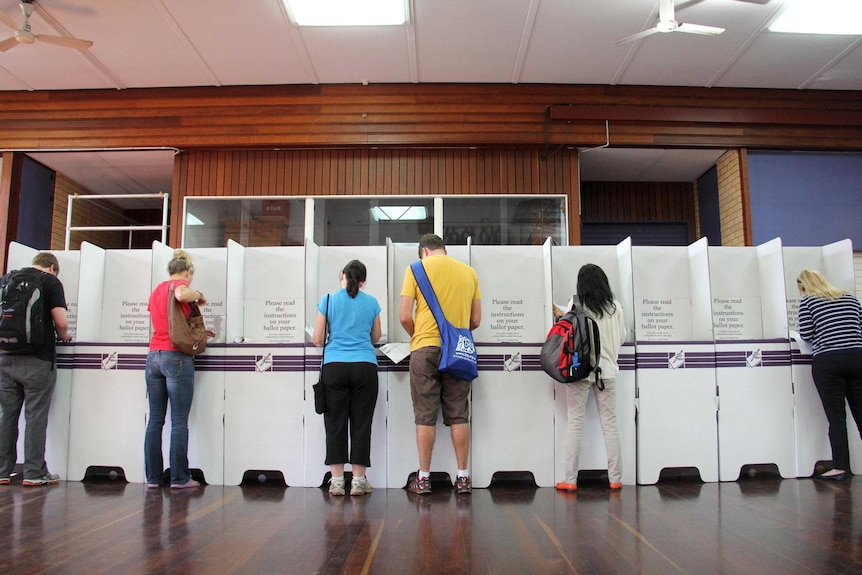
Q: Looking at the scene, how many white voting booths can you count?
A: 11